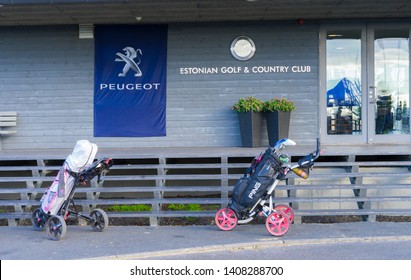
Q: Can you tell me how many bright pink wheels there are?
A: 3